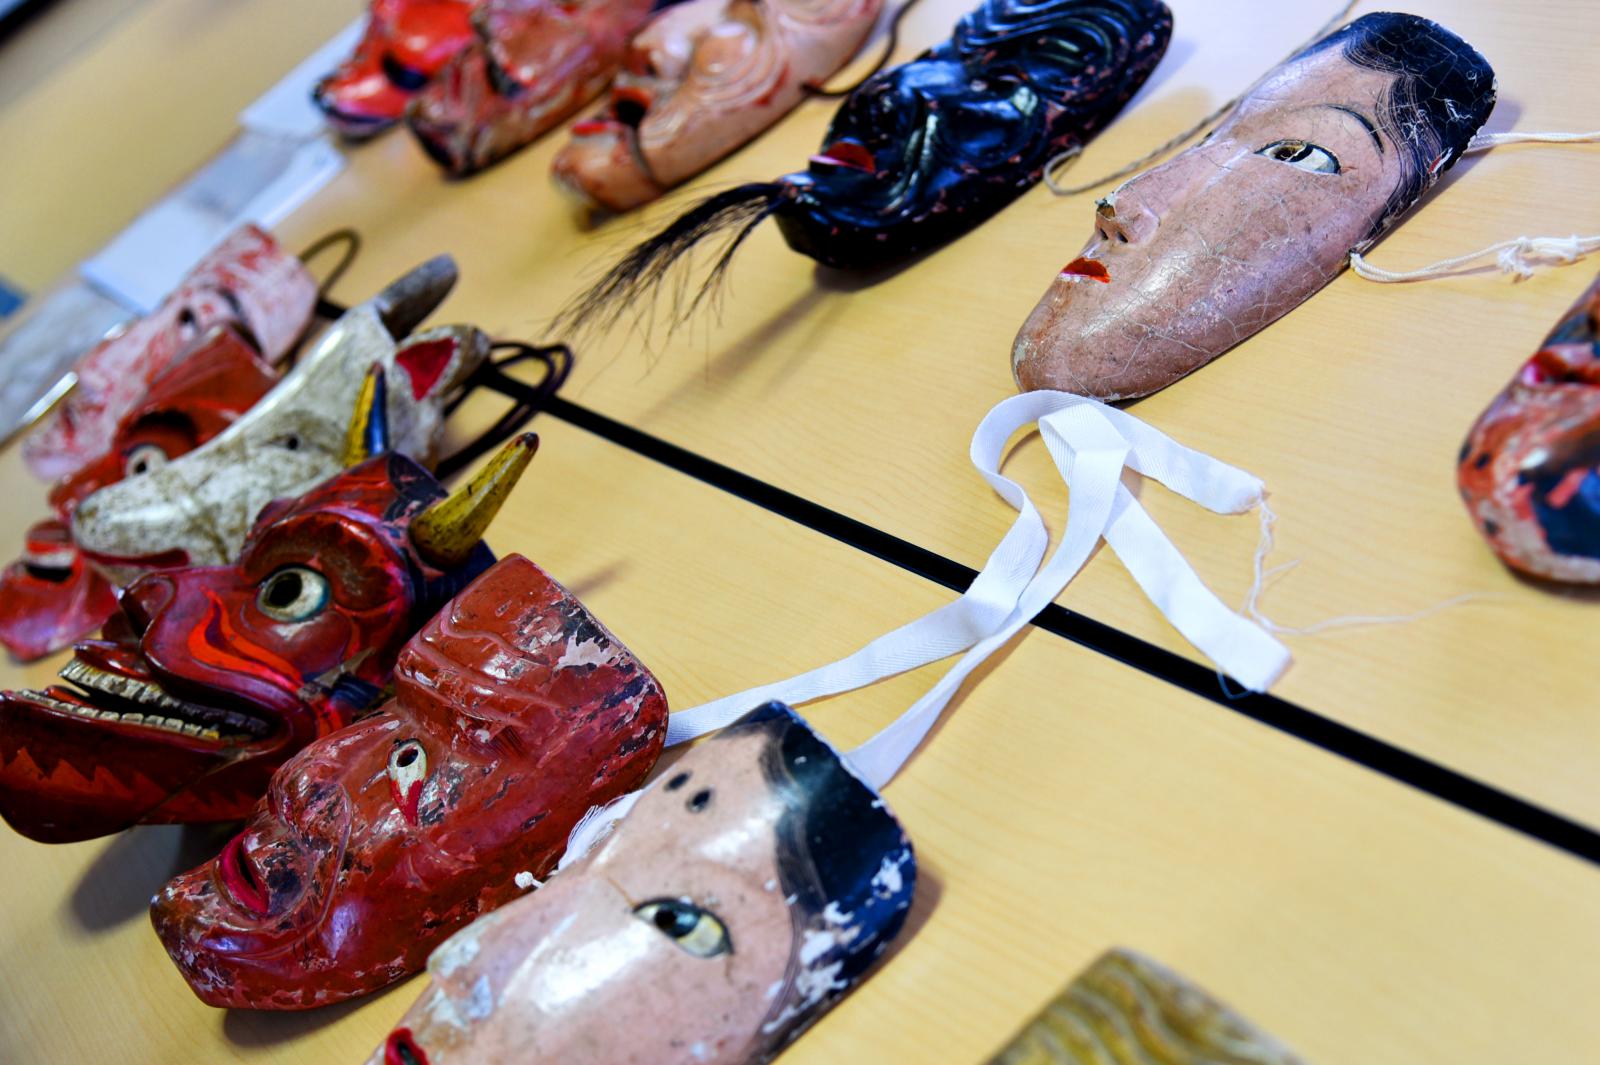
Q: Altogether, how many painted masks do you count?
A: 13